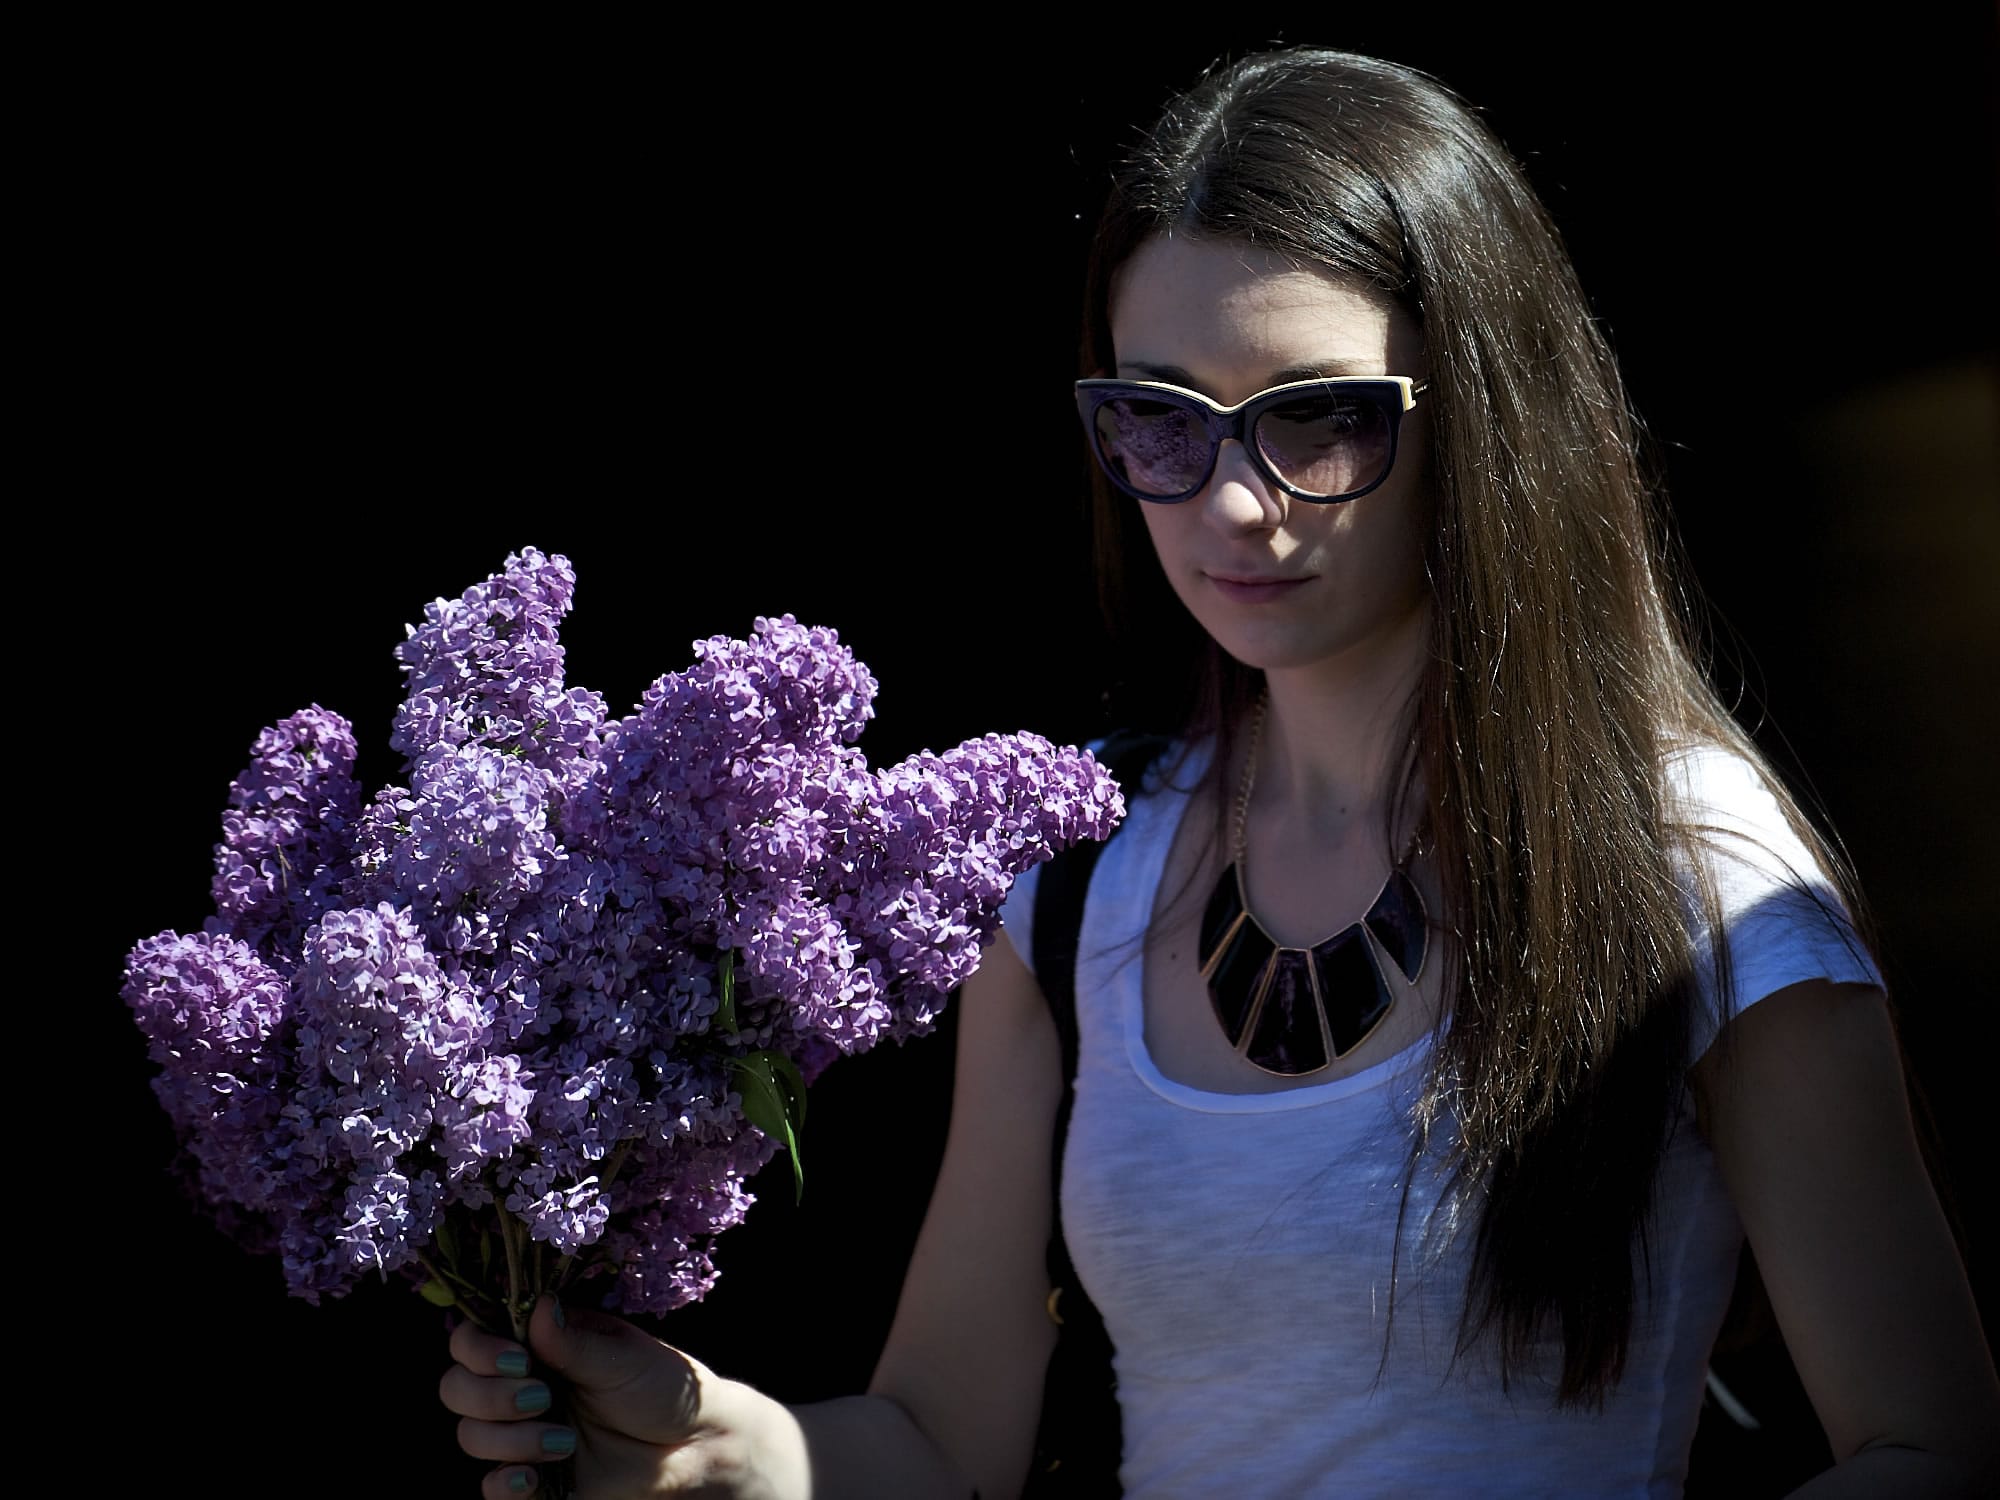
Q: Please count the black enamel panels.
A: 5